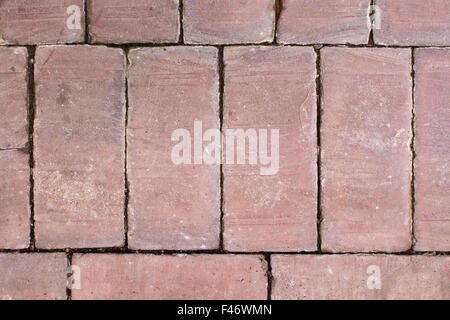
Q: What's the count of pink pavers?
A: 15